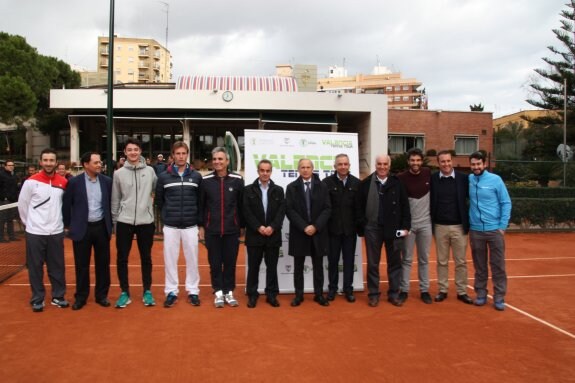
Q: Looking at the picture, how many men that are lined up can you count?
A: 12